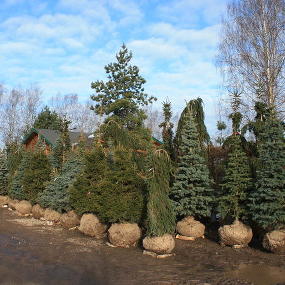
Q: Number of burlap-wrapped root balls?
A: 12